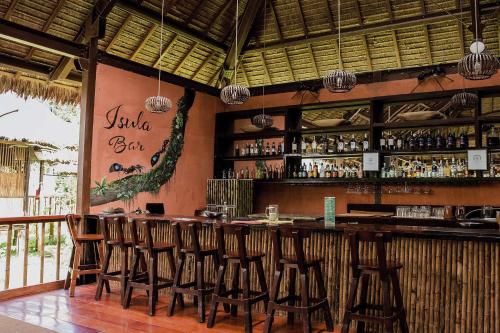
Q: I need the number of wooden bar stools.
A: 7